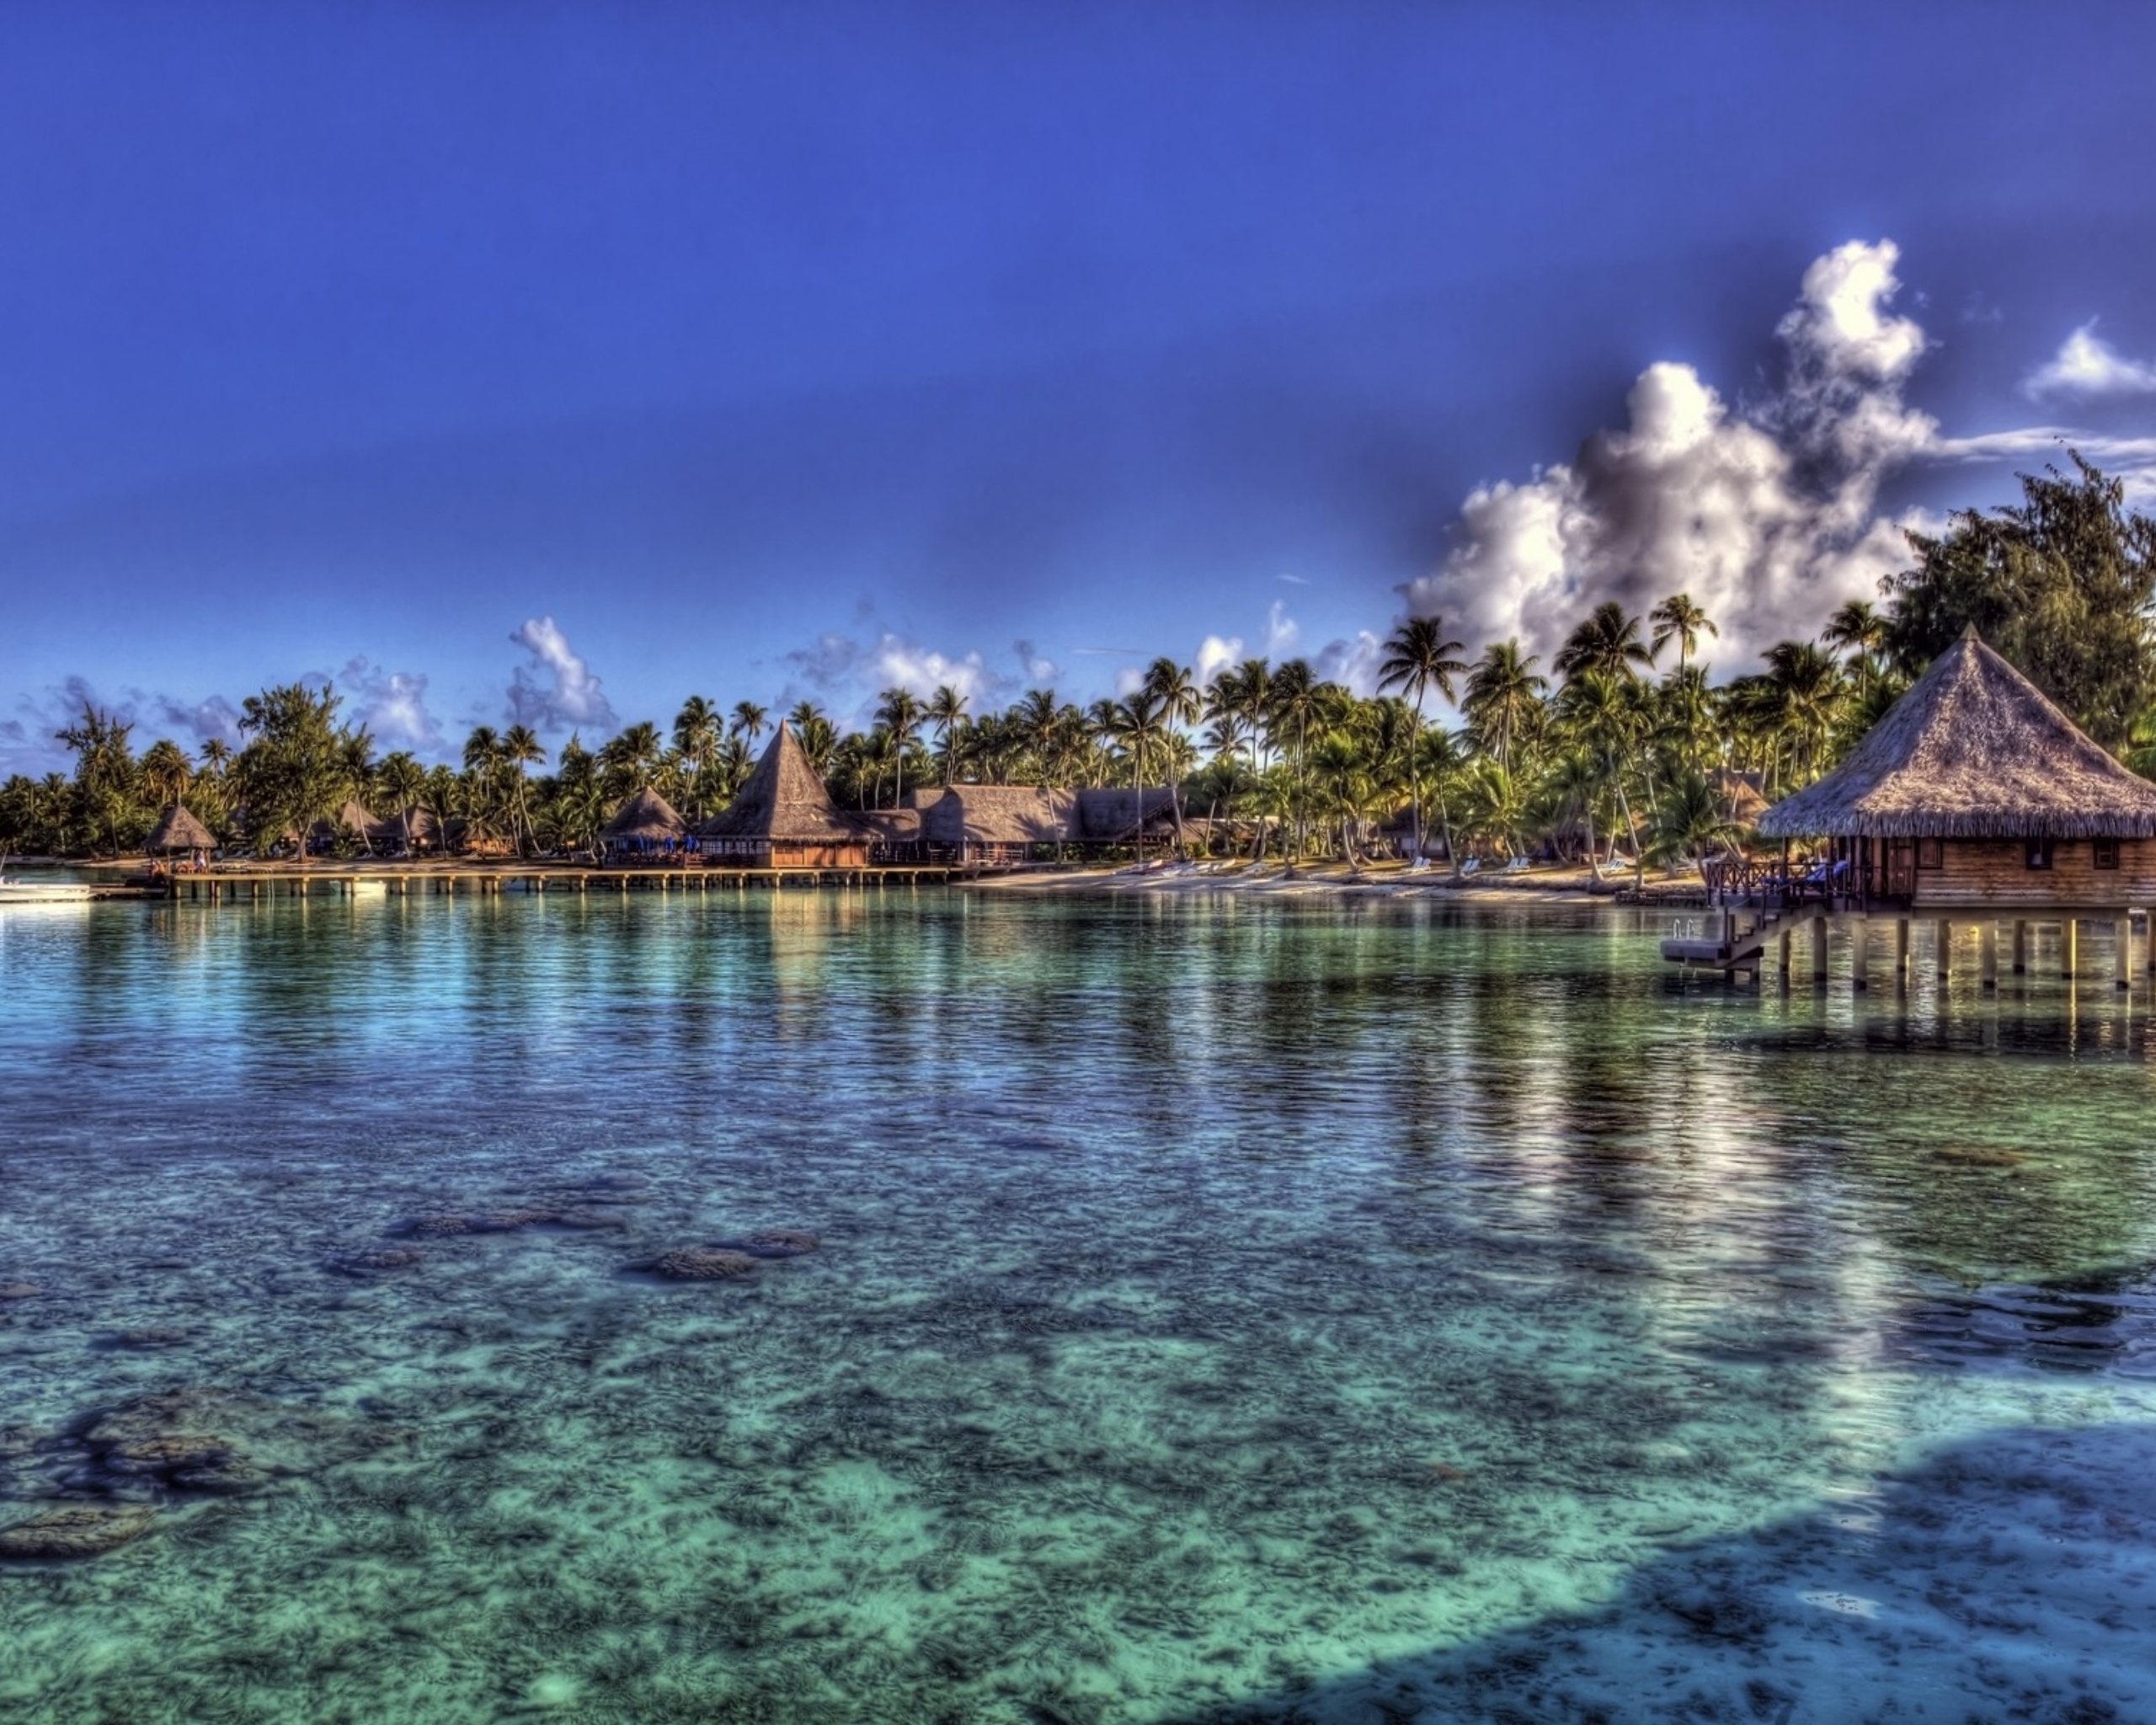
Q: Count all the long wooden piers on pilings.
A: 1